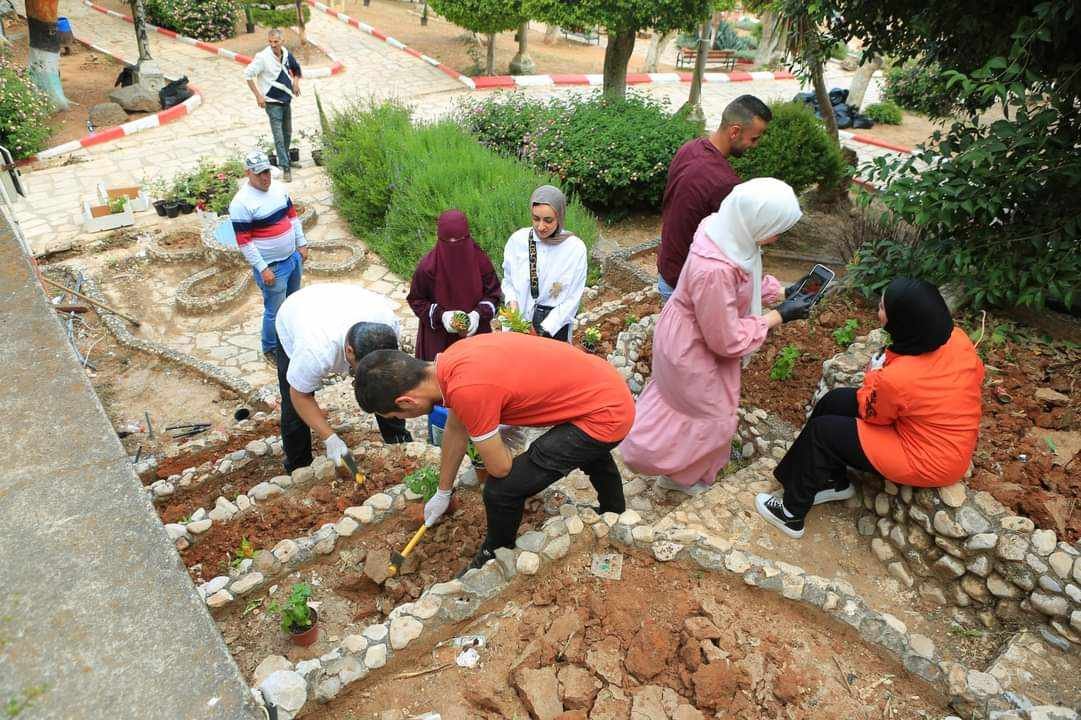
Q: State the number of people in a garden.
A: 9